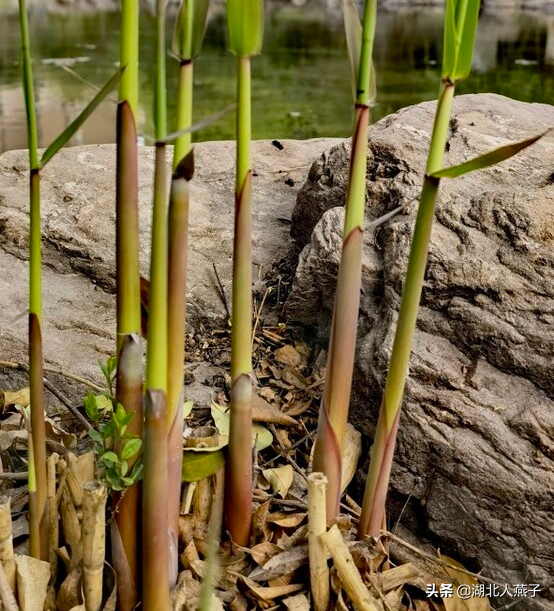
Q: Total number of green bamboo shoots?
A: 7